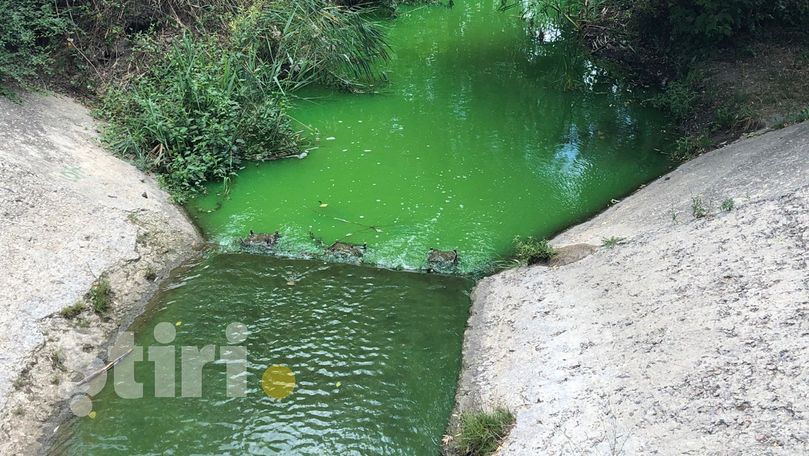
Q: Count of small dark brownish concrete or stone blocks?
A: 3